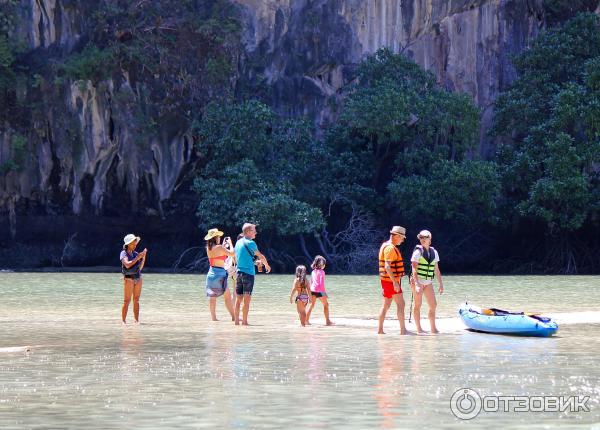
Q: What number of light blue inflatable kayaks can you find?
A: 1